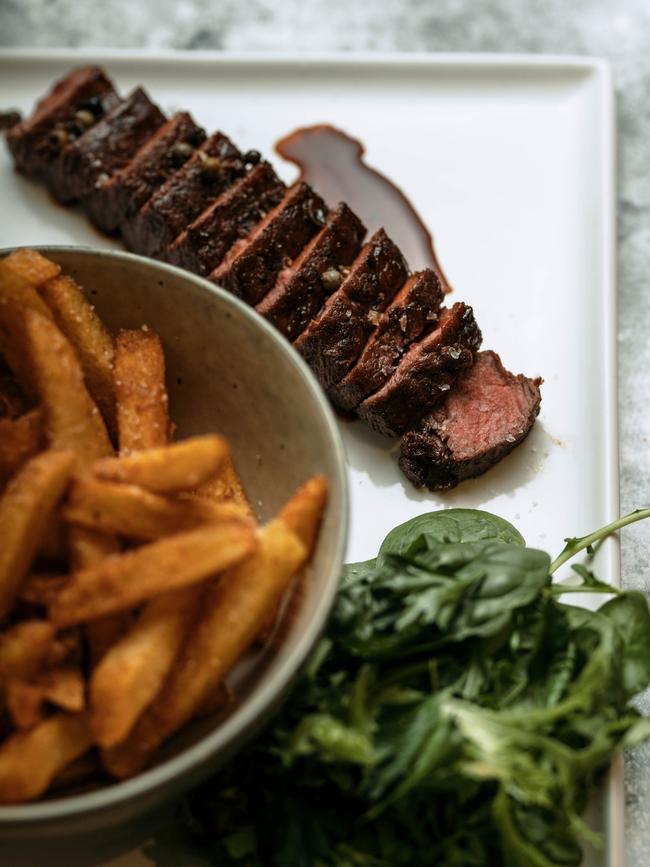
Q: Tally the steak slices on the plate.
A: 11